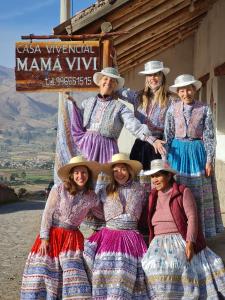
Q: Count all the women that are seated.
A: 3